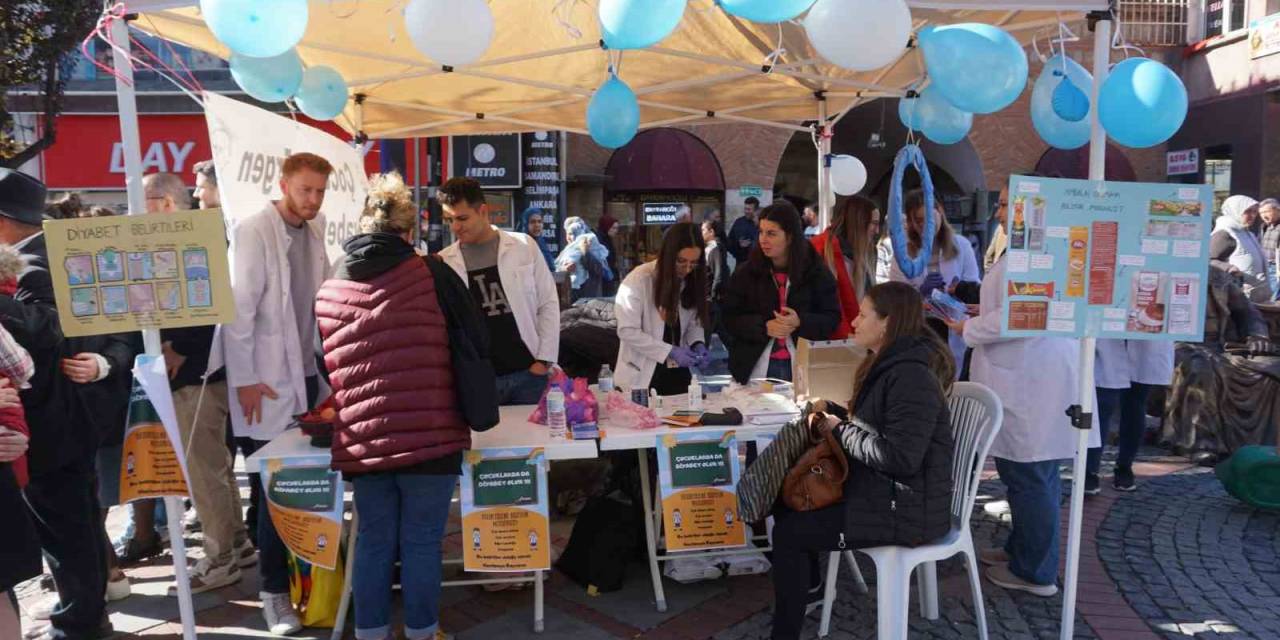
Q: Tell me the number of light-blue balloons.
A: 12